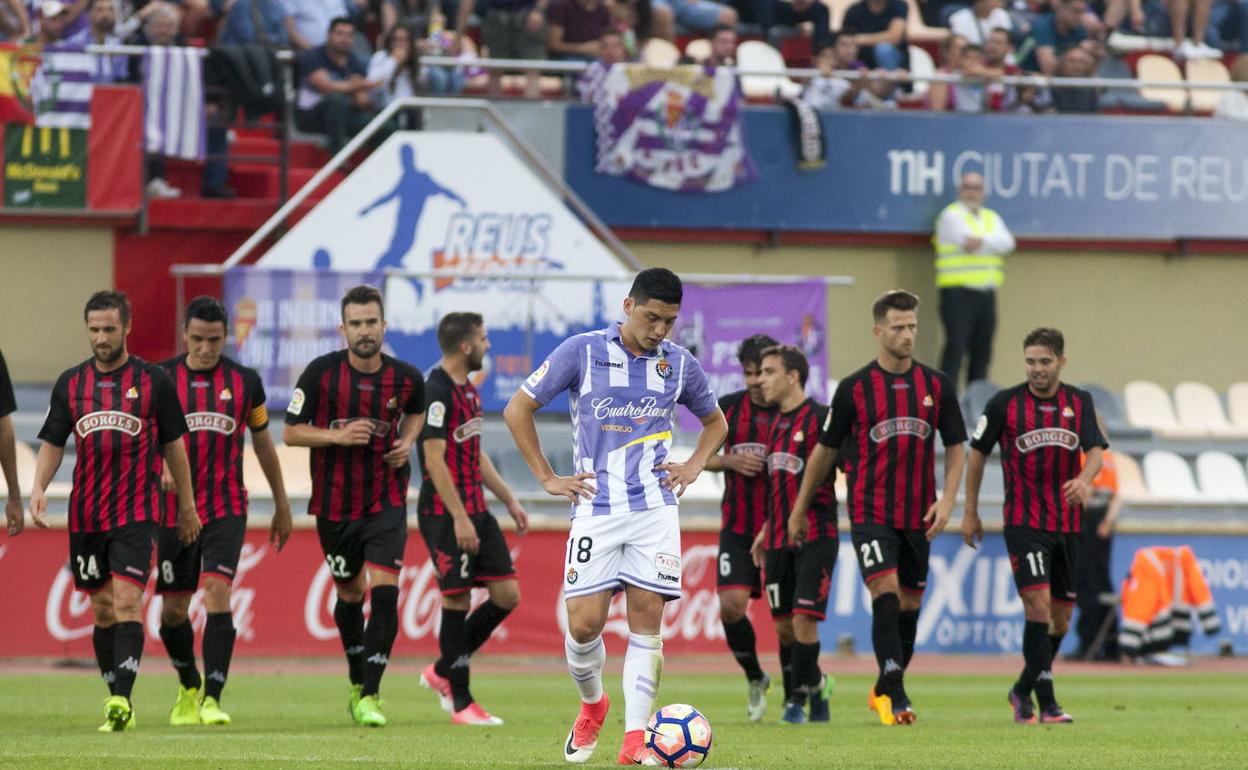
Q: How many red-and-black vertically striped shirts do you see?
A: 8